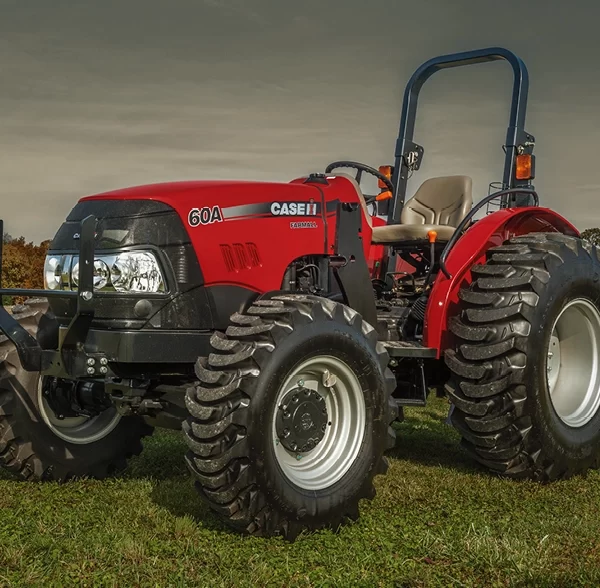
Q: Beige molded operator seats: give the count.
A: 1